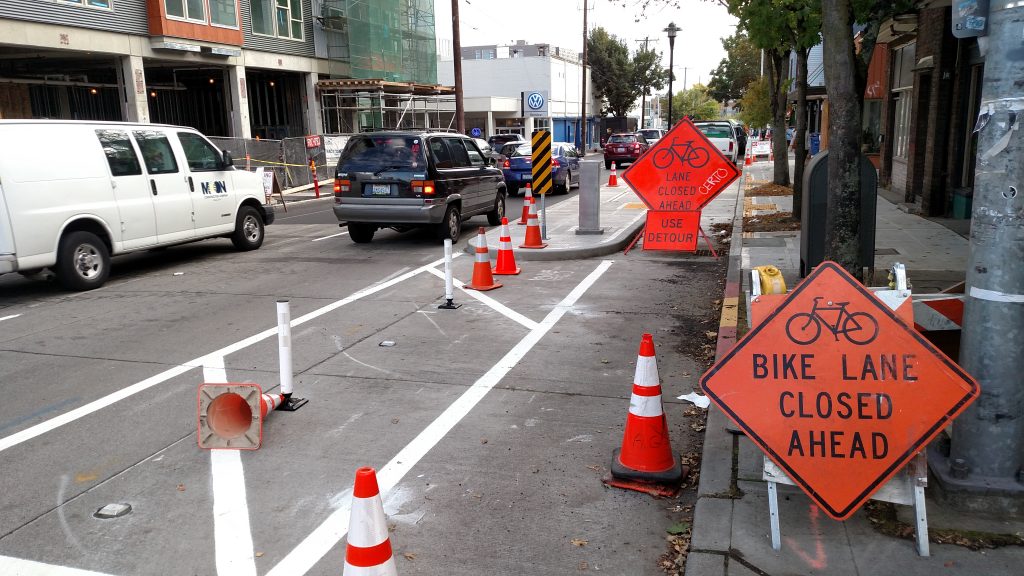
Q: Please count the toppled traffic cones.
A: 1